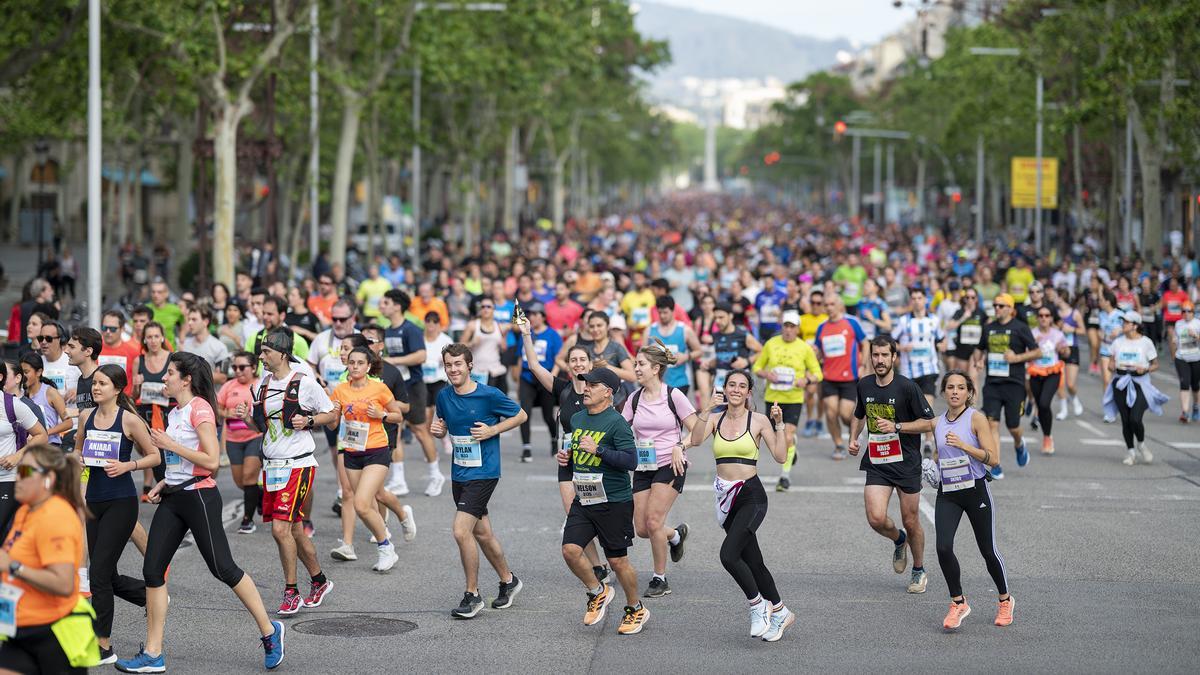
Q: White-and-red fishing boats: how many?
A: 0